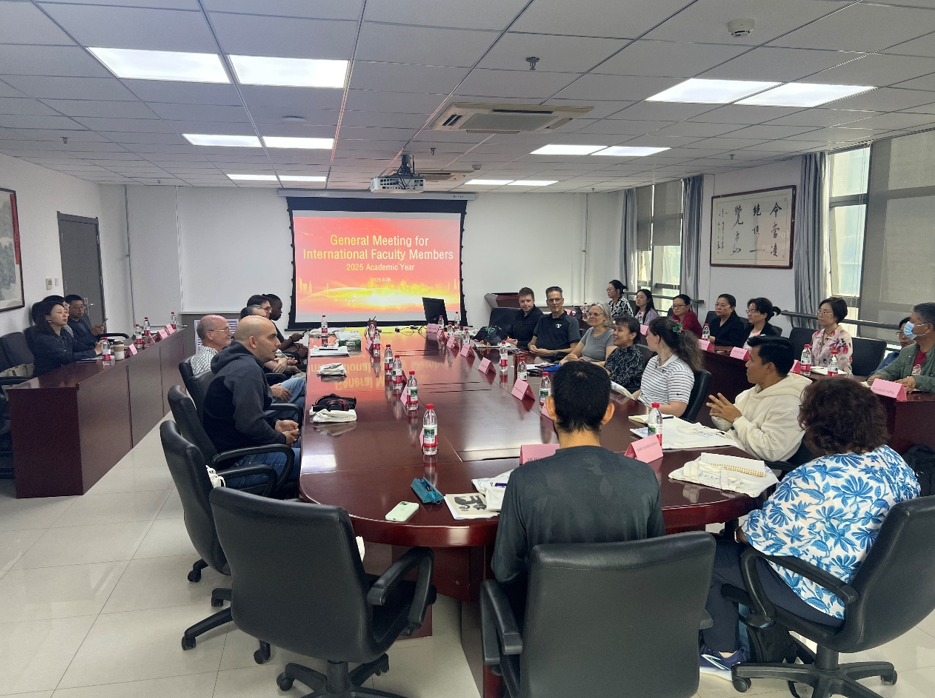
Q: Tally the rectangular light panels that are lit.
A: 12